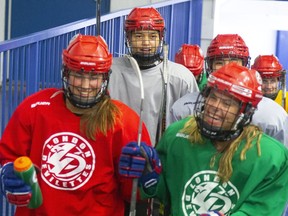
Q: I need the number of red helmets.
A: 6